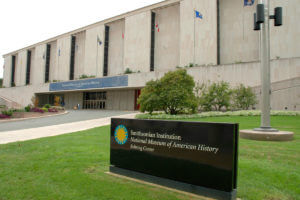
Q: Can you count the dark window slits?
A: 7